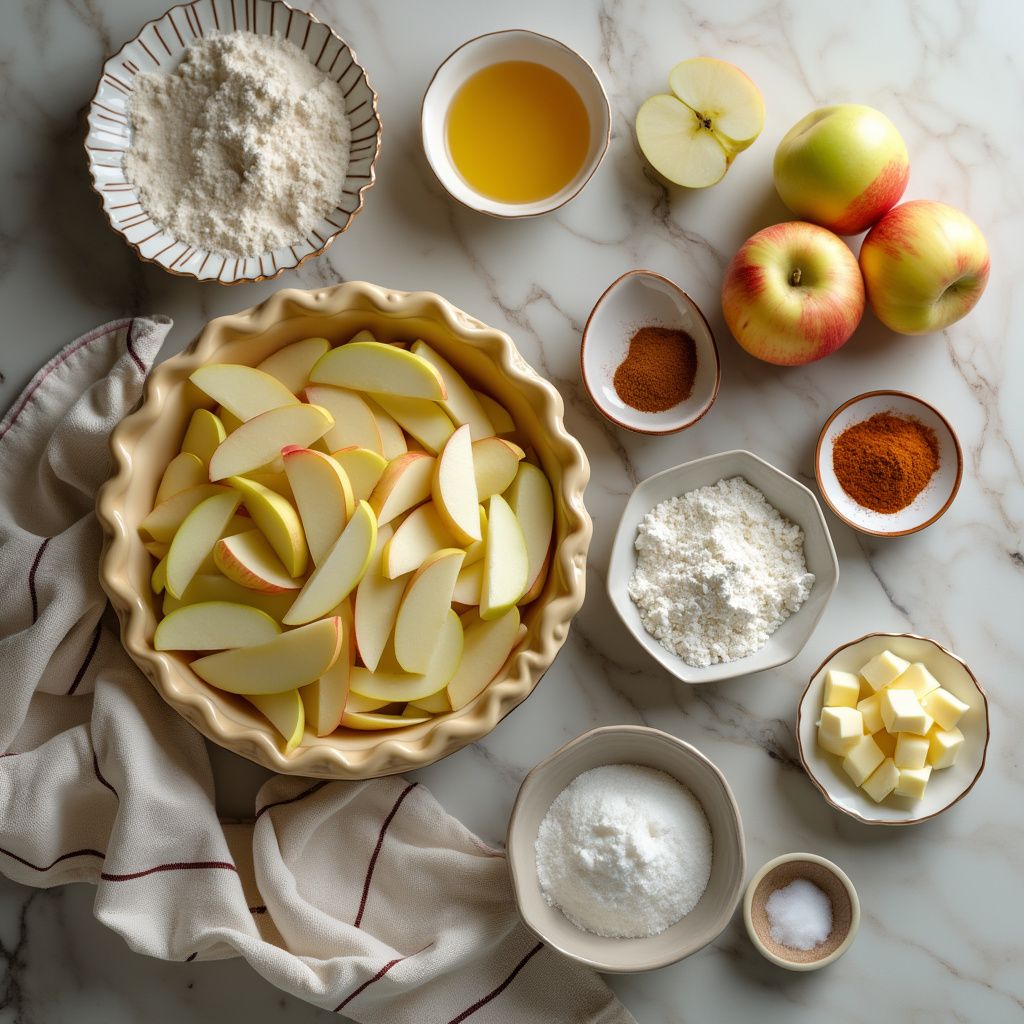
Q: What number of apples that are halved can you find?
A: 1